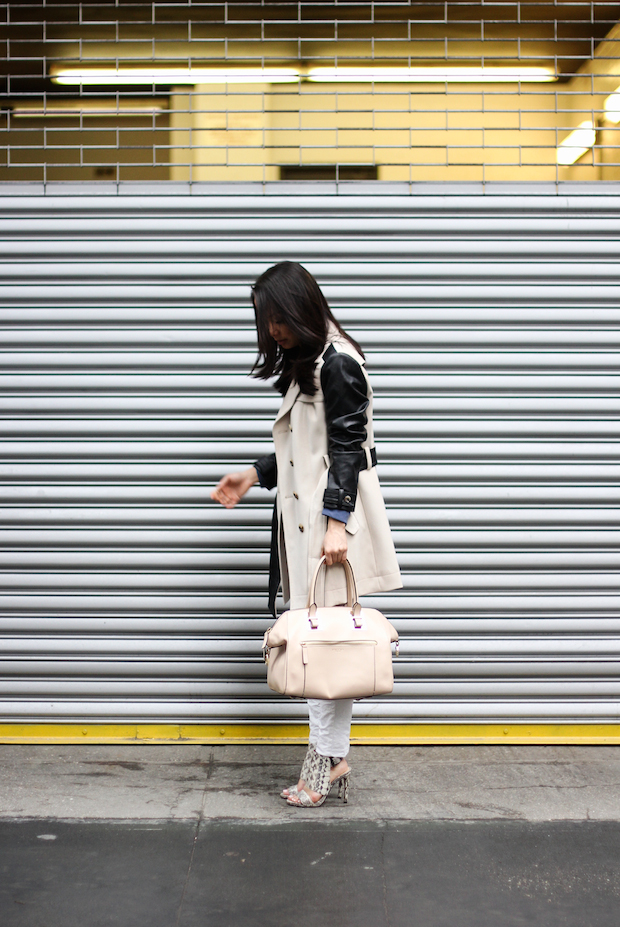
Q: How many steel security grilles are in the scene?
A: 1